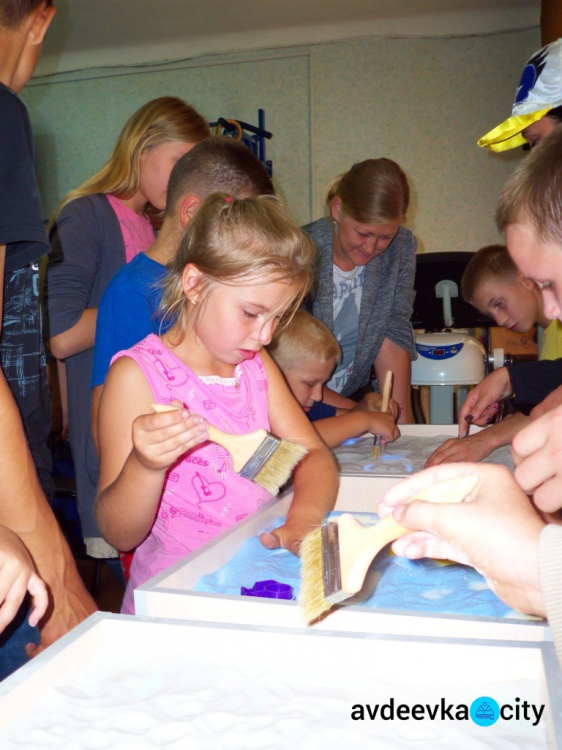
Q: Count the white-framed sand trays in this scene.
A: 3